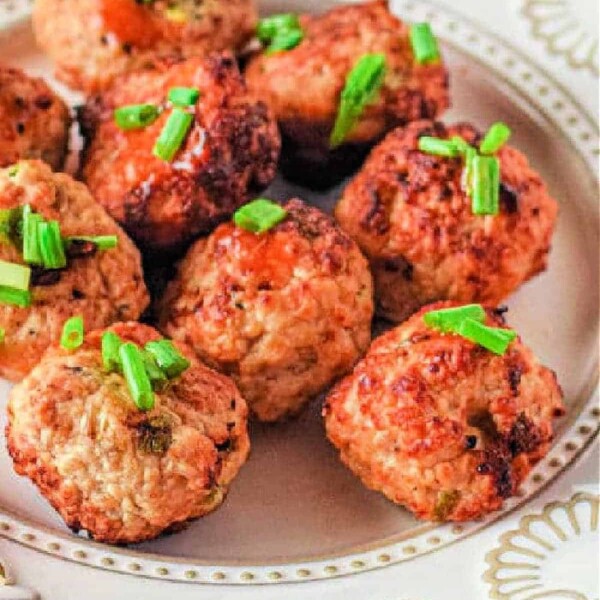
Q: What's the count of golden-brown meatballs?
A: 9